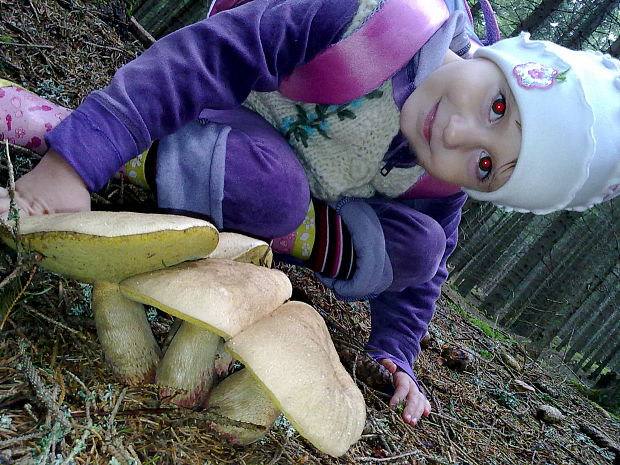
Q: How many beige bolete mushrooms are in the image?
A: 4